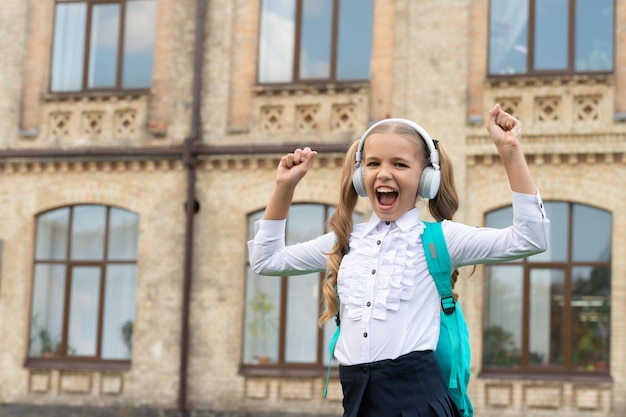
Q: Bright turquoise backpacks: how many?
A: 1